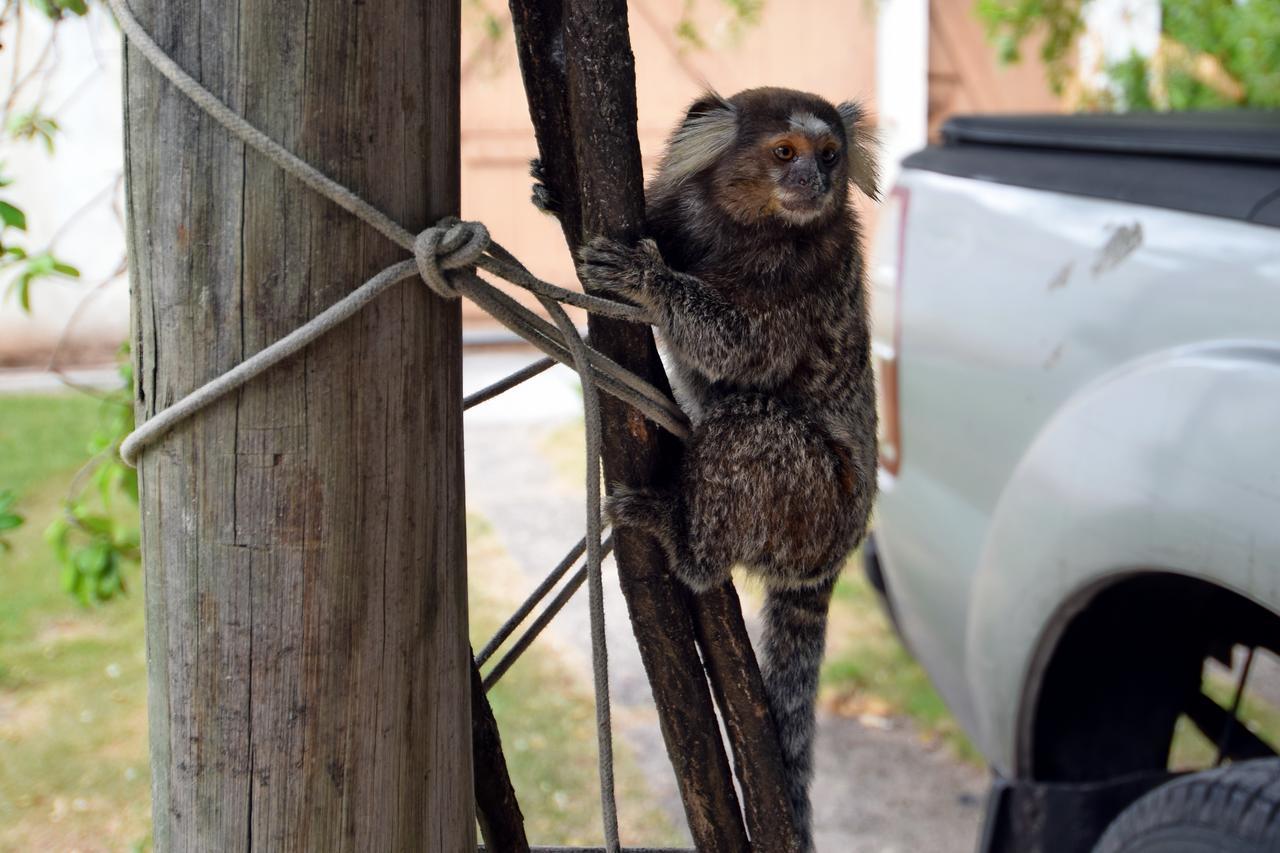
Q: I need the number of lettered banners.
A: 0